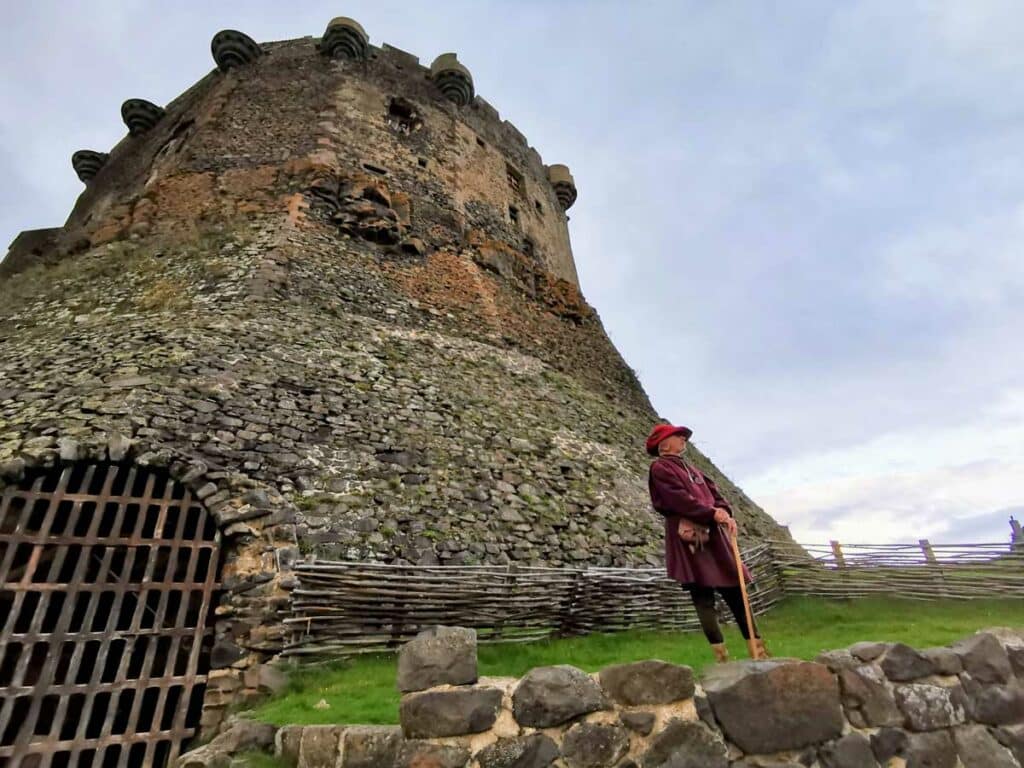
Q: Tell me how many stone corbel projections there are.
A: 6